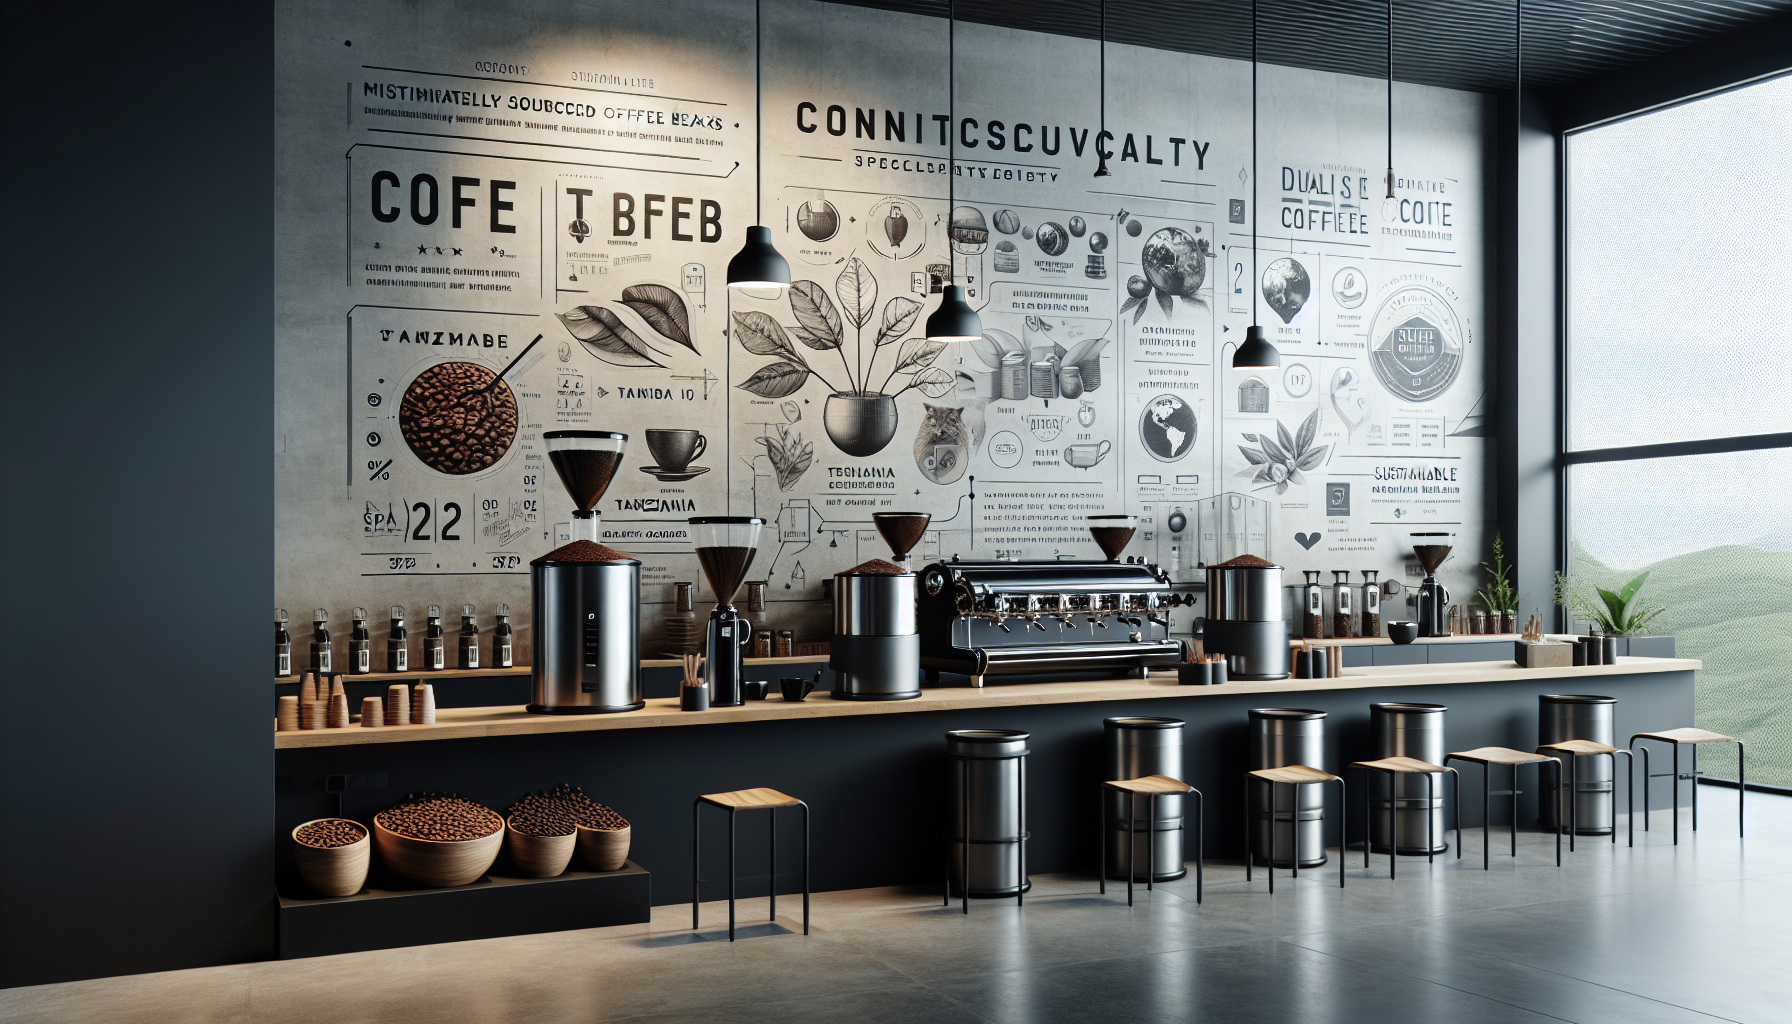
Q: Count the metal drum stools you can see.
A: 5